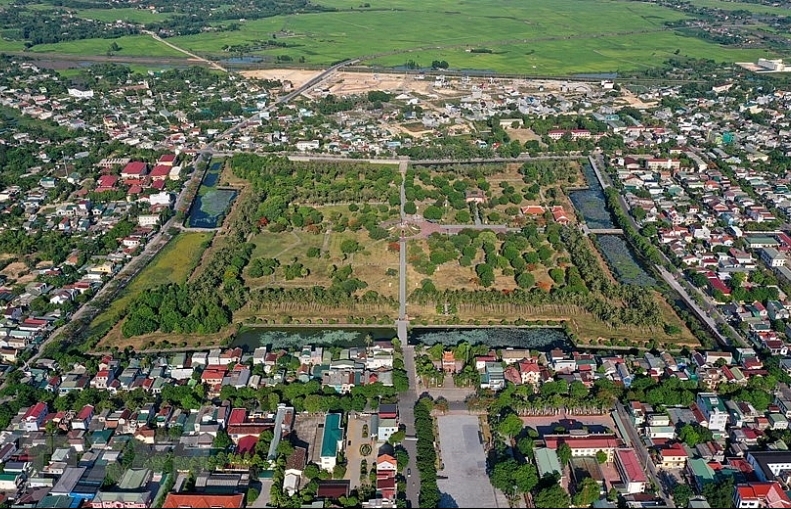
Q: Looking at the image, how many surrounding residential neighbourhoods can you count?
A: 4